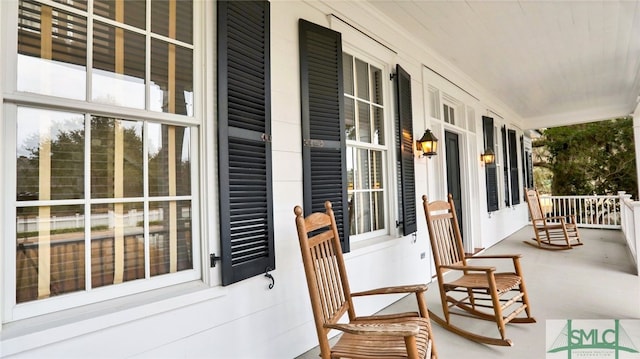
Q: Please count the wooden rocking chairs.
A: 3